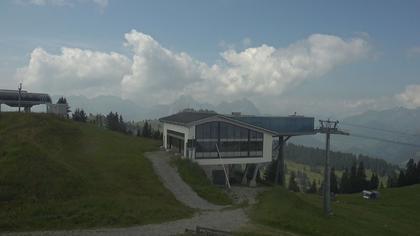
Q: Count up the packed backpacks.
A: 0